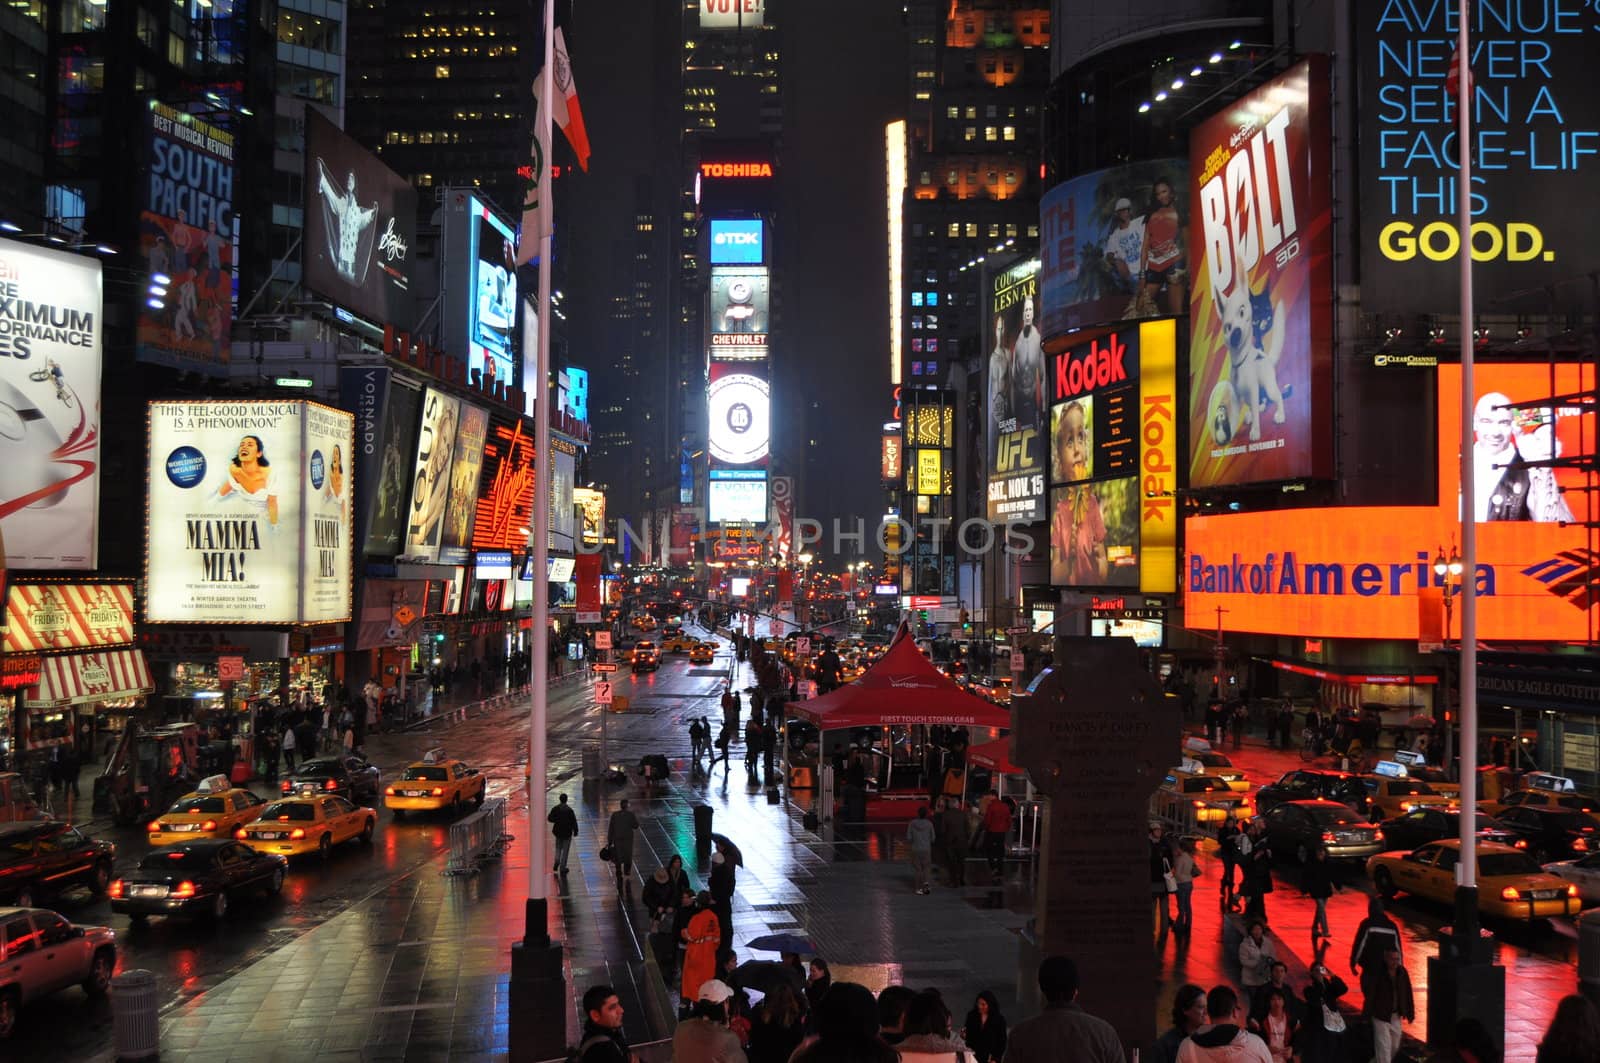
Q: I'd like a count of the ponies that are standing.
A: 0